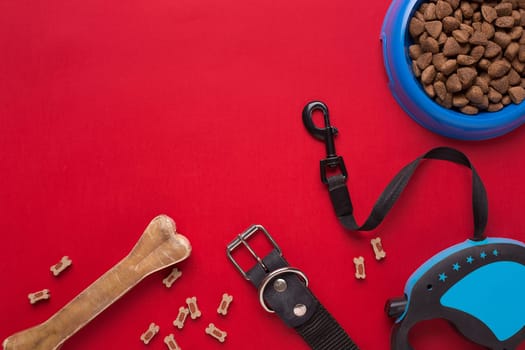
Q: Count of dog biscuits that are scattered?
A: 11